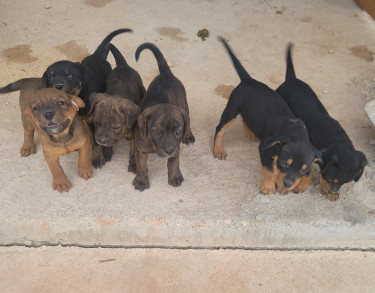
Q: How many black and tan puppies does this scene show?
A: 3